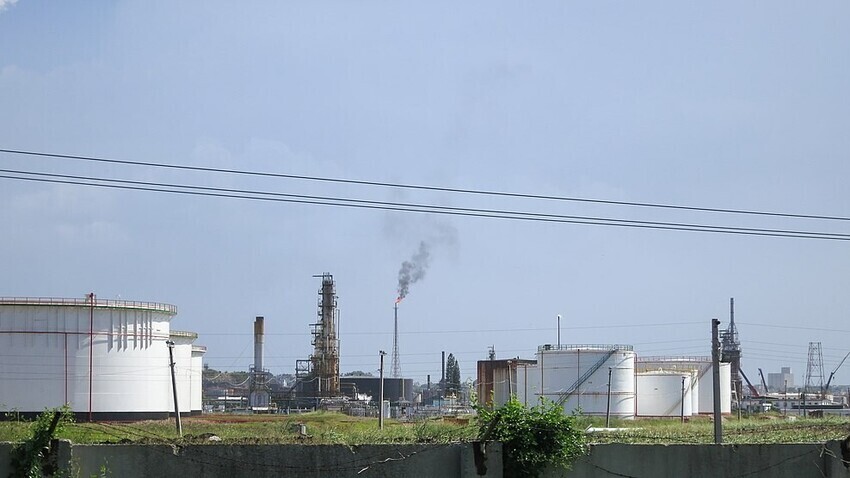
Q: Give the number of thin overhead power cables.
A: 3